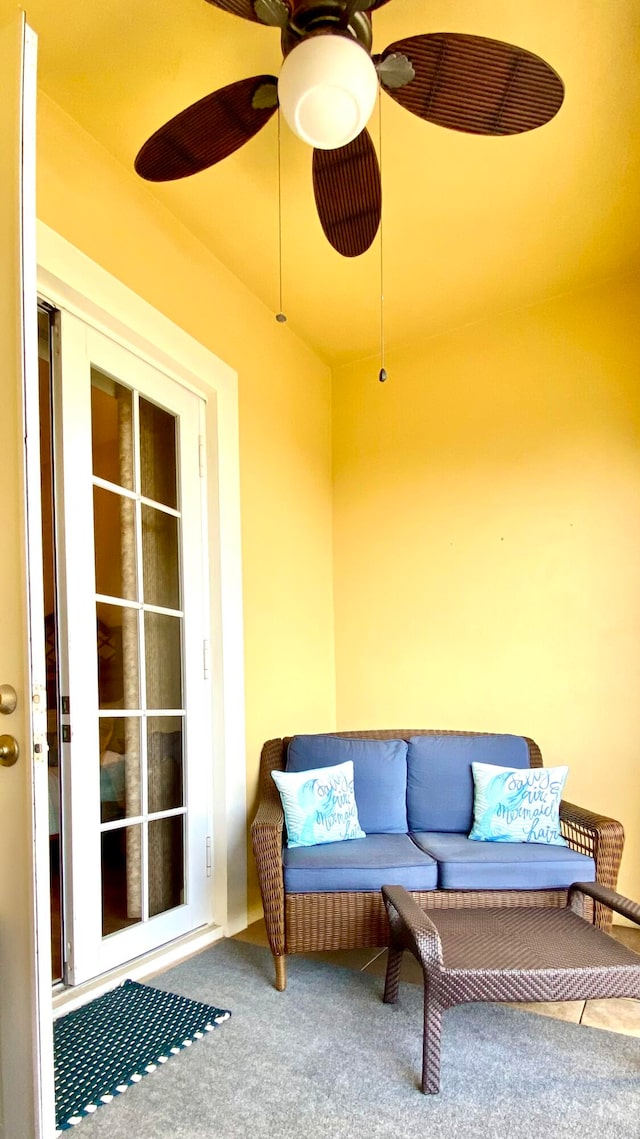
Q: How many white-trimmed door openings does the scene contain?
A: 1